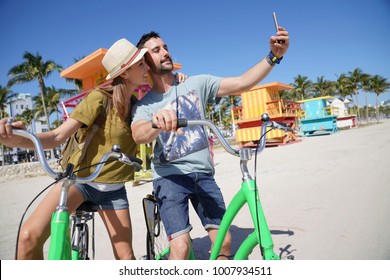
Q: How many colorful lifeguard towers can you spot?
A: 4